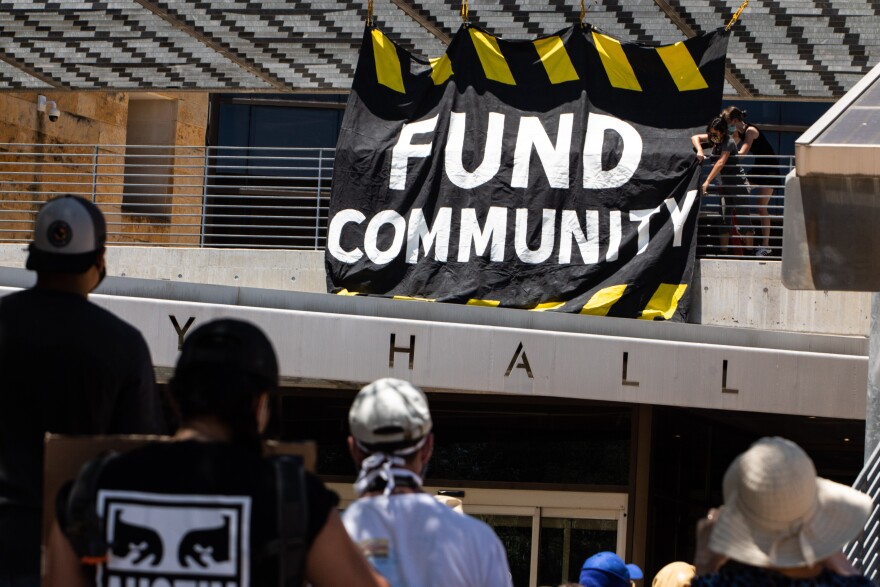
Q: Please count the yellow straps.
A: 4